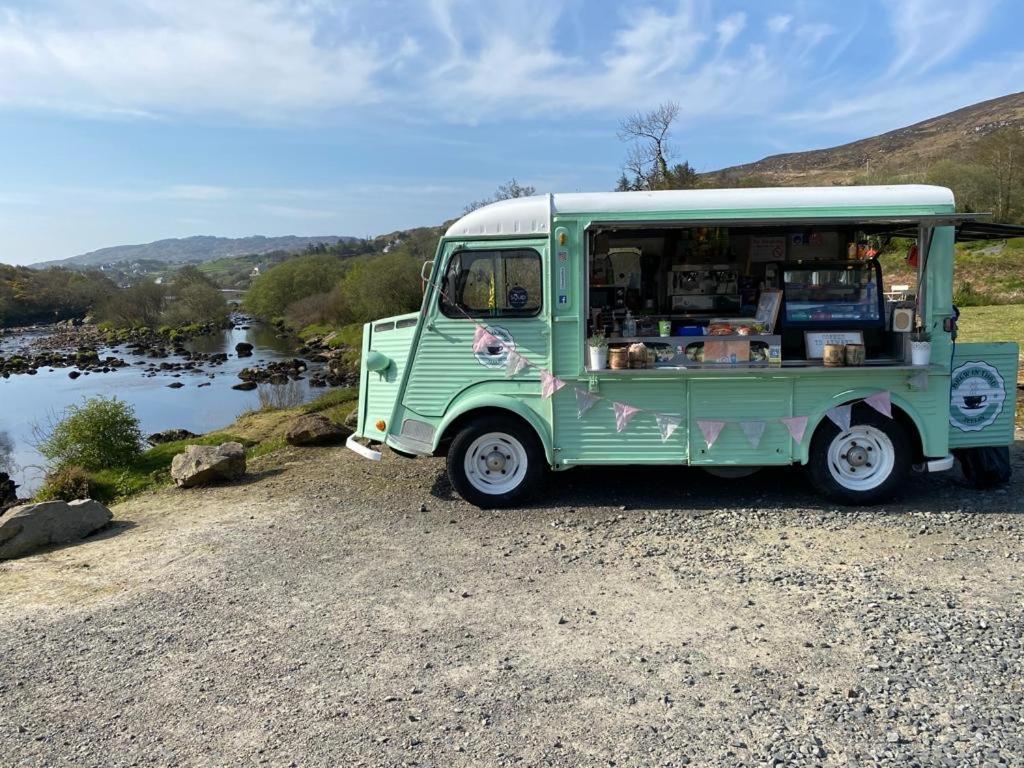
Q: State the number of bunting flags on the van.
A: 12